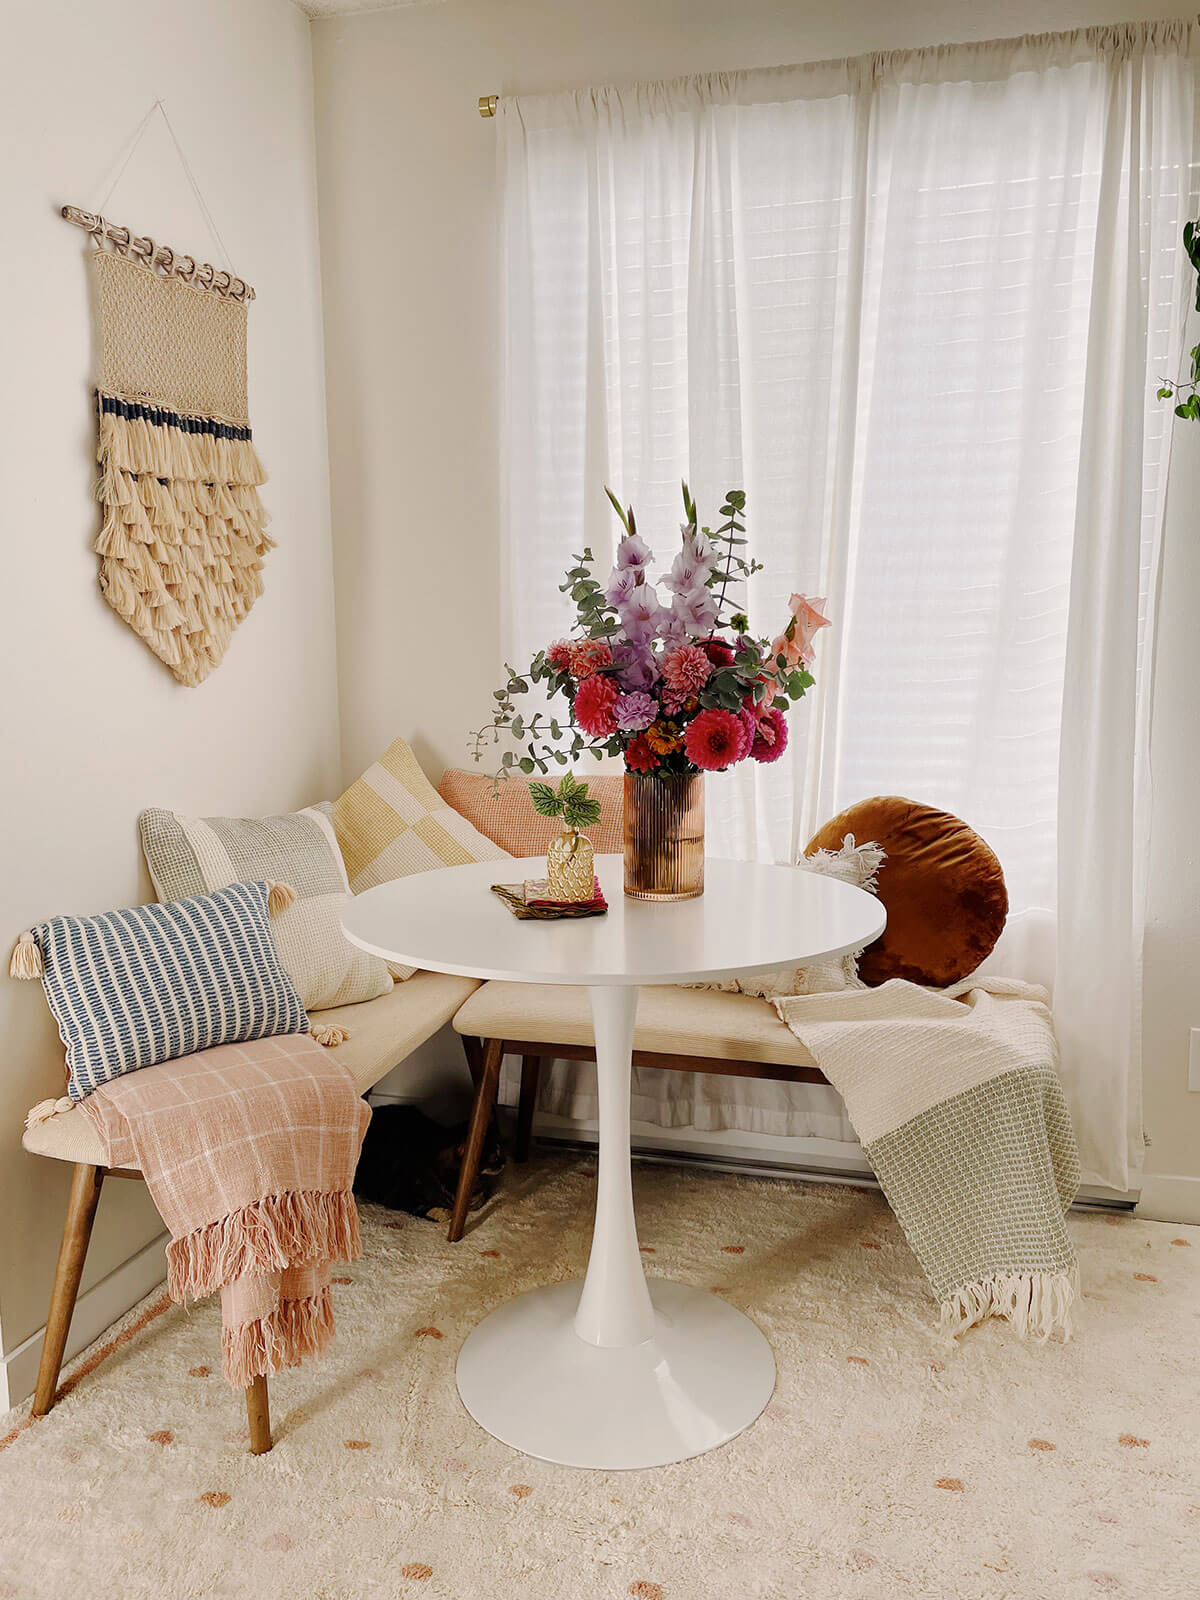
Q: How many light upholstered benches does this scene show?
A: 2